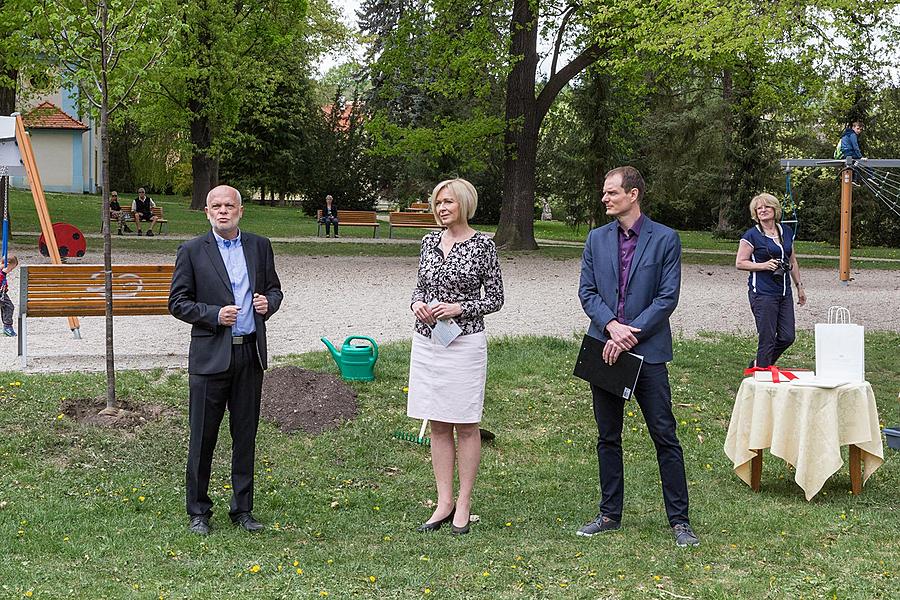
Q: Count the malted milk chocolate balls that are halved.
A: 0